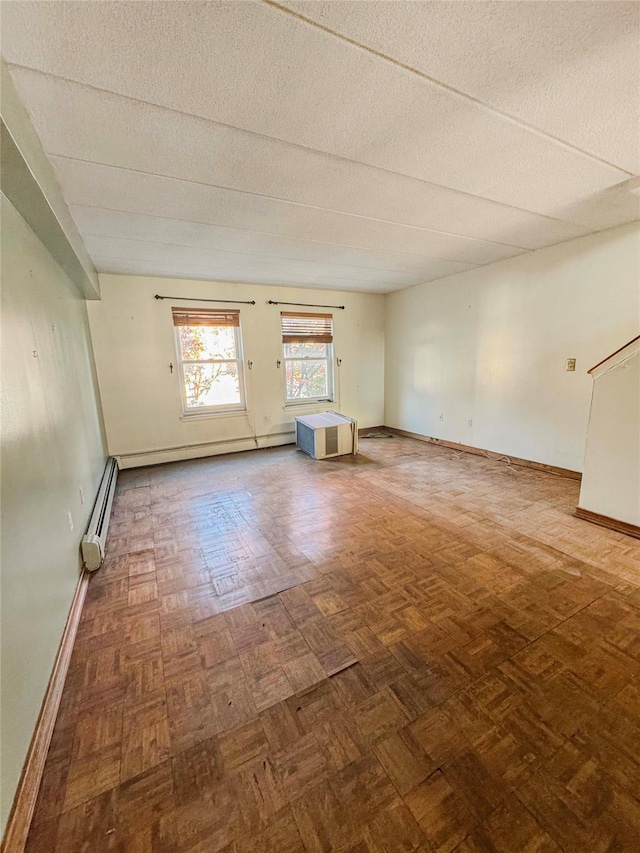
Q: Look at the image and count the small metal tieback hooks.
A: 4